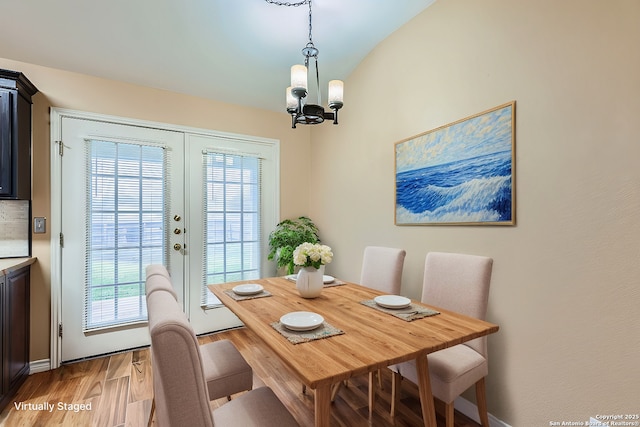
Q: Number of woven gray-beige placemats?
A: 4